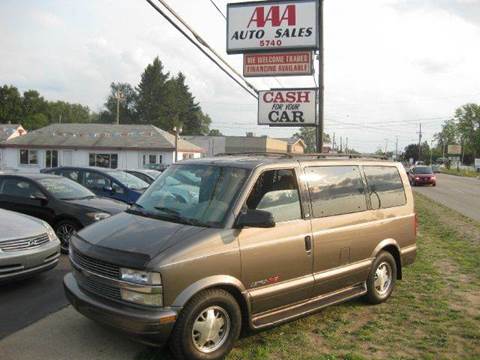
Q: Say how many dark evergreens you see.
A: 2